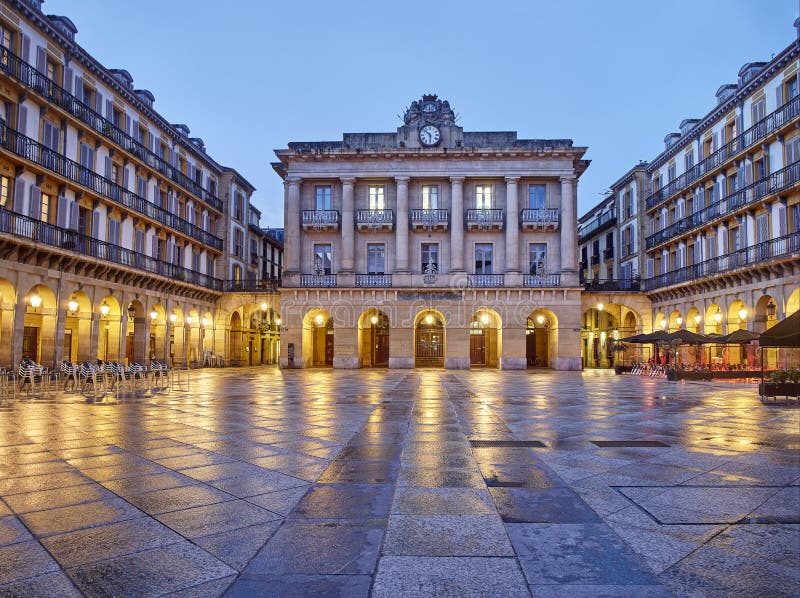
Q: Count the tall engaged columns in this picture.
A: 6